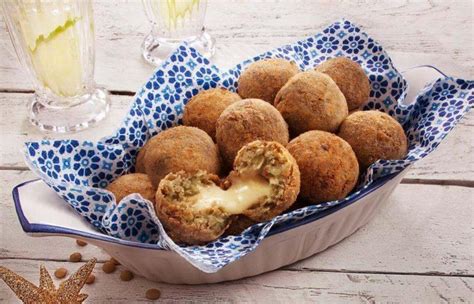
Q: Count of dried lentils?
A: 8